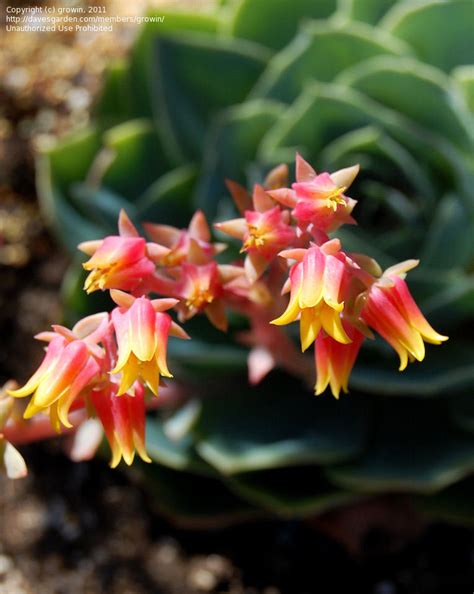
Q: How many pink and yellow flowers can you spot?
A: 11